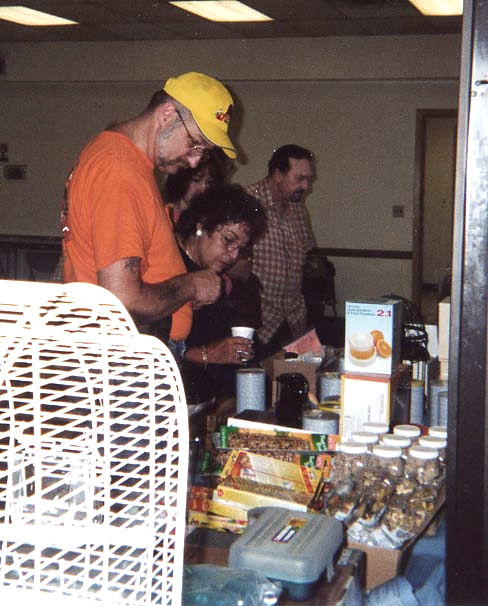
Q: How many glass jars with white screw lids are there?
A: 9